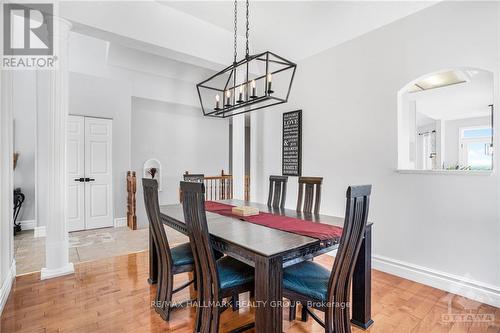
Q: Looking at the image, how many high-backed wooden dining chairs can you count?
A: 6